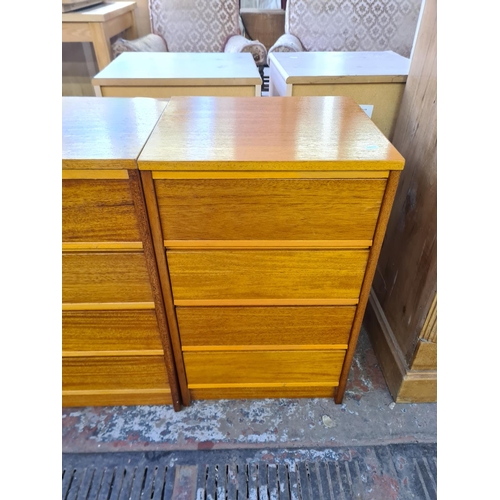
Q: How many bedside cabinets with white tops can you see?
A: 2